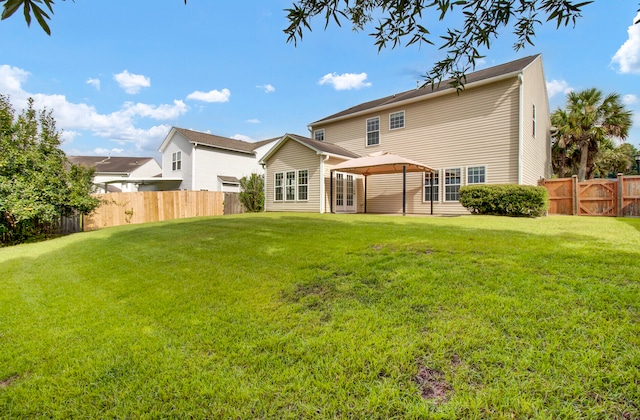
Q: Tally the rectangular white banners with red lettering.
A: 0